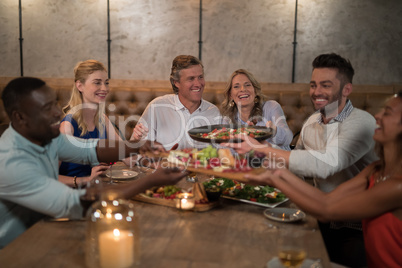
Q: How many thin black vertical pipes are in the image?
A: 4